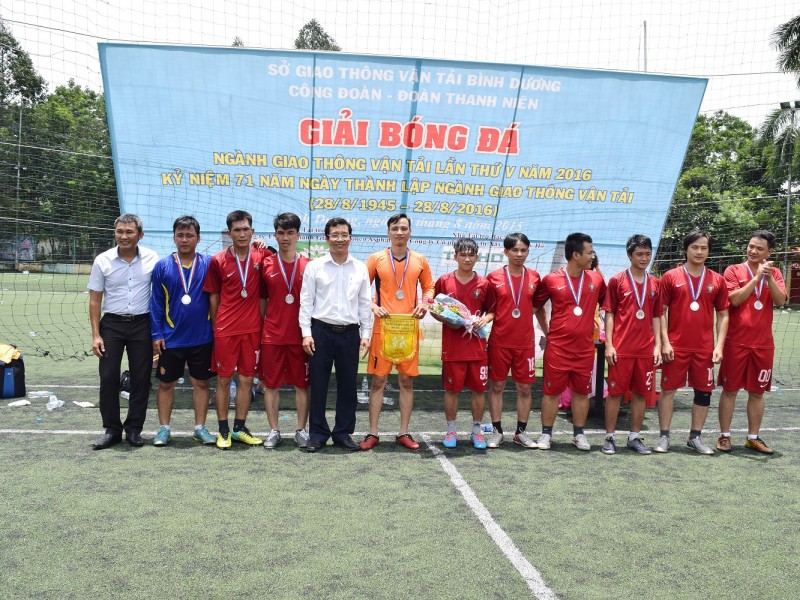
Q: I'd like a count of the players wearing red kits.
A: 8